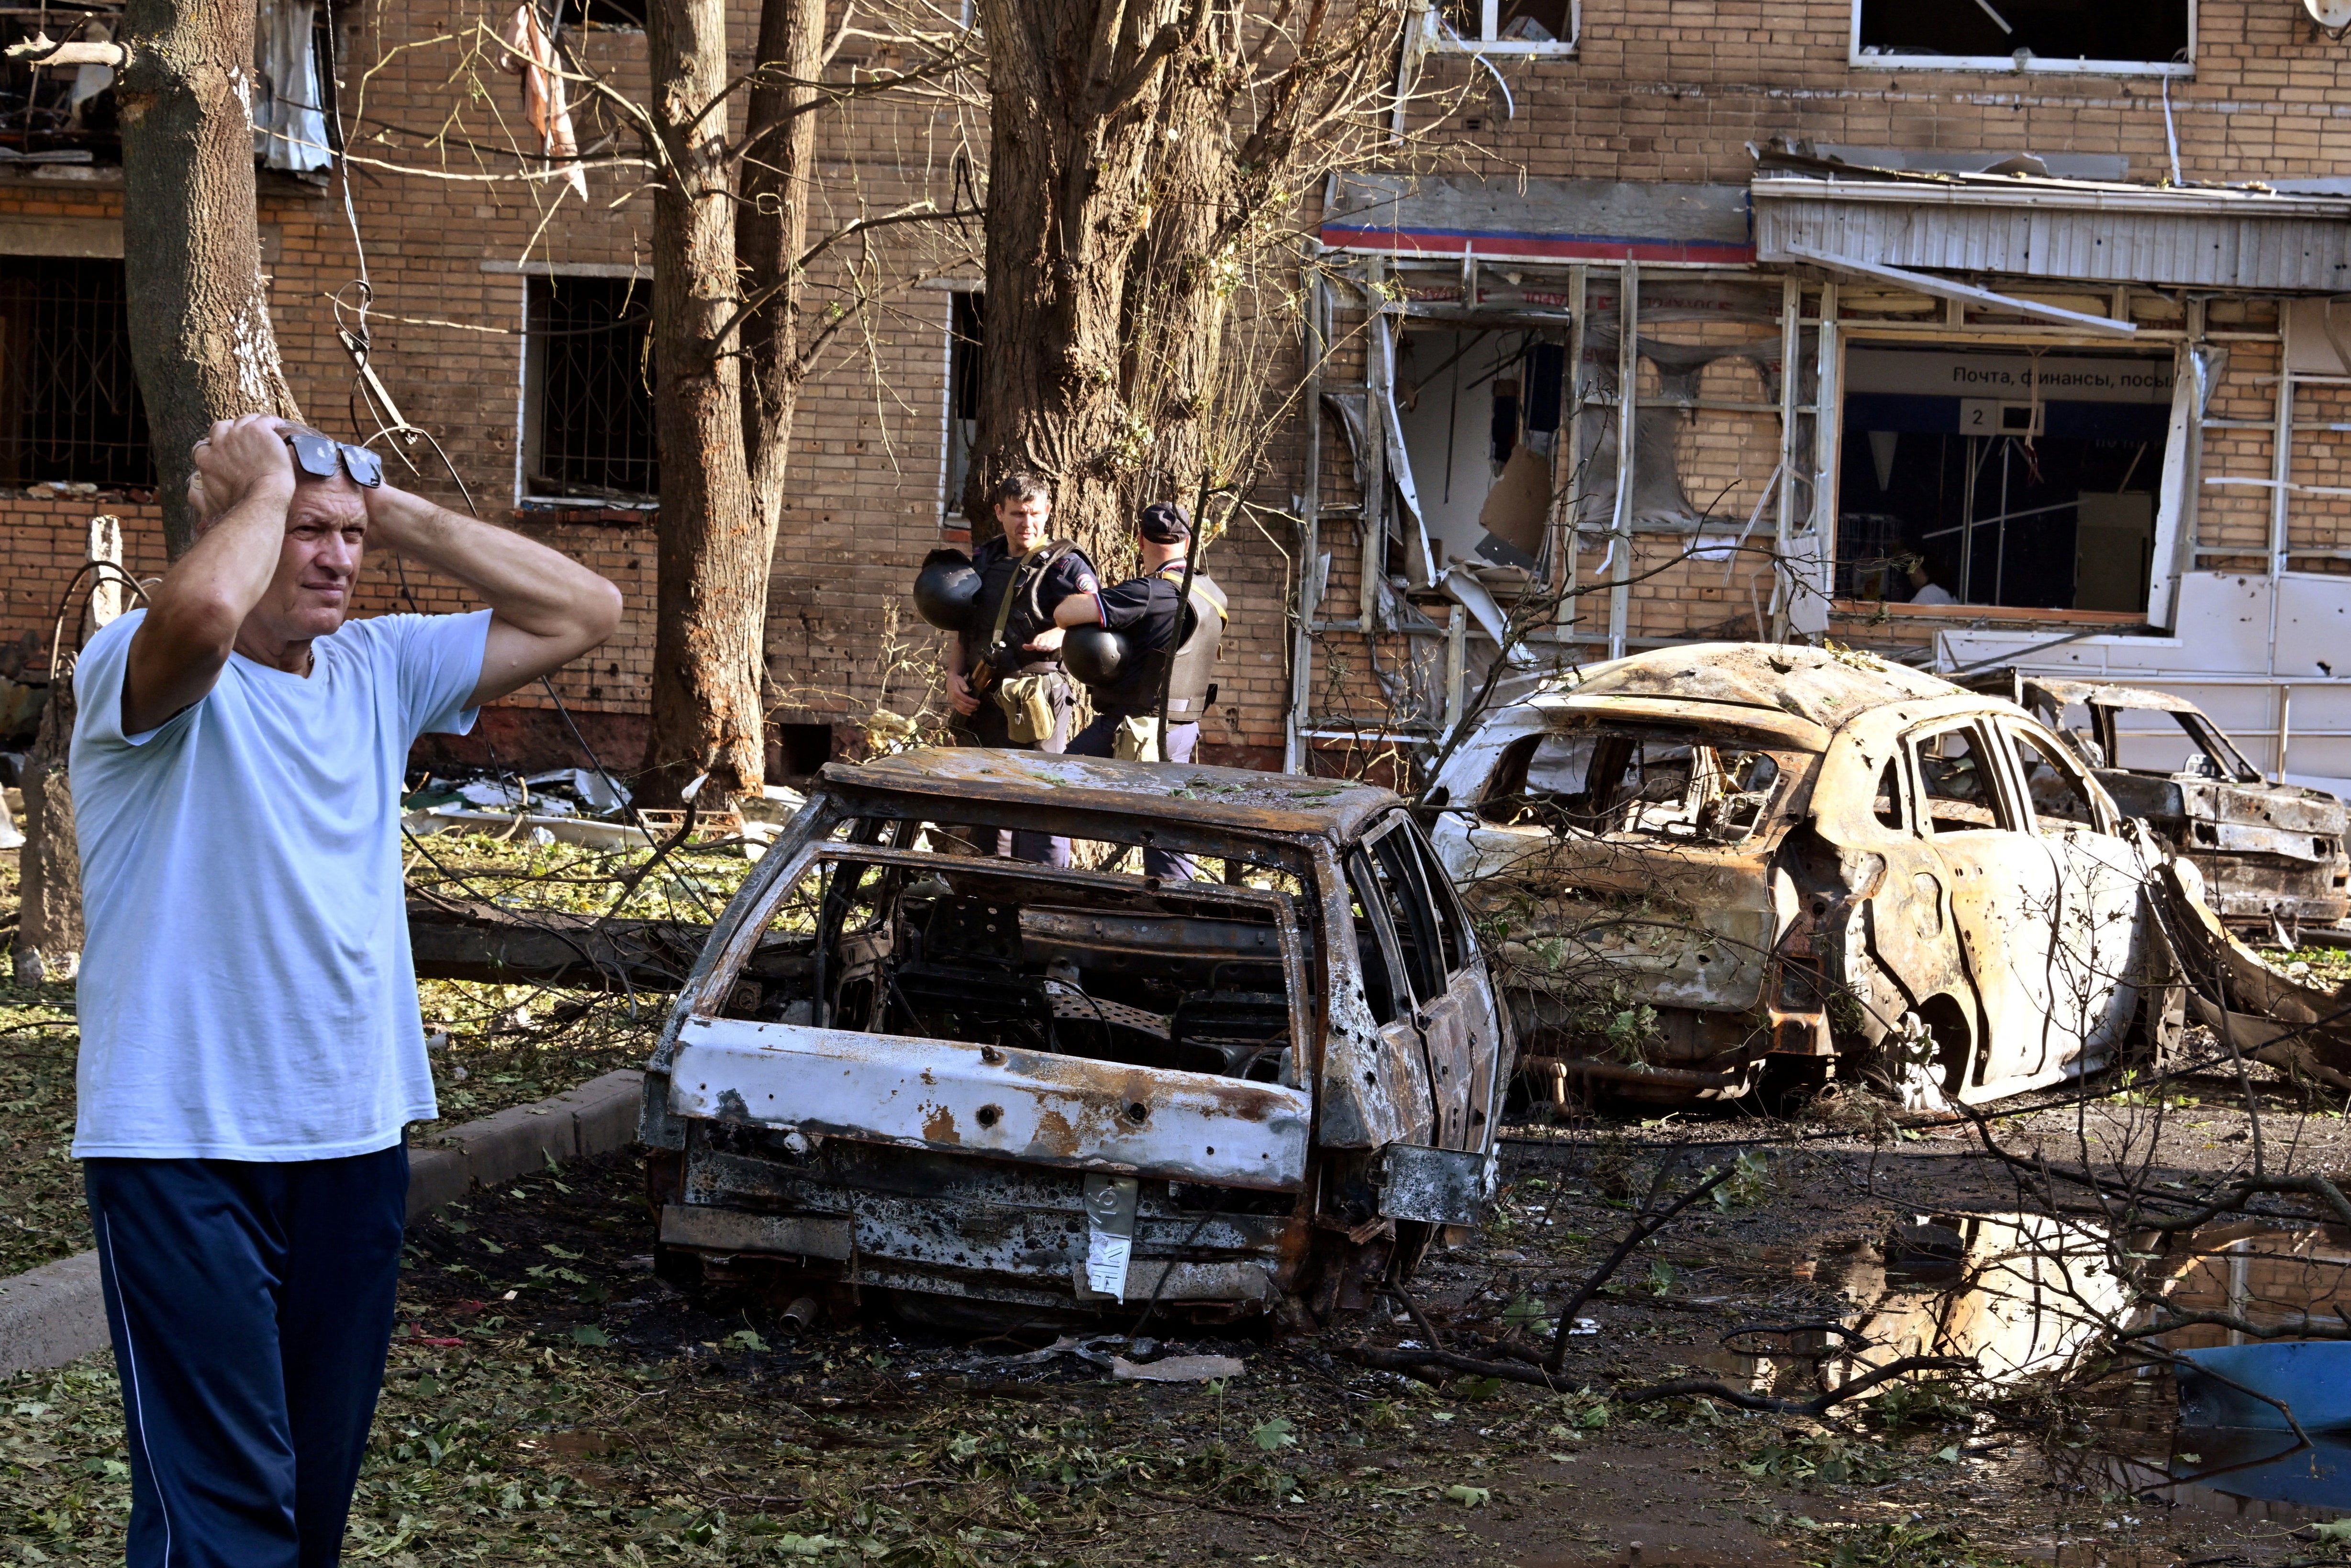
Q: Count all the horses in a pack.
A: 0